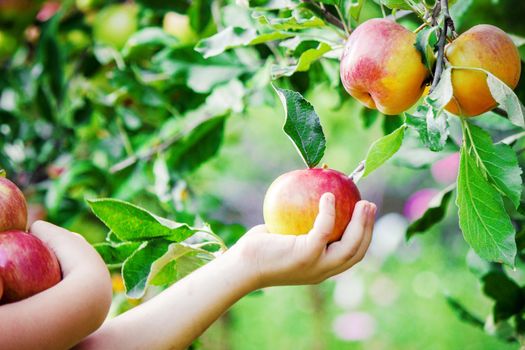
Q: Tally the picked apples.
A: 3